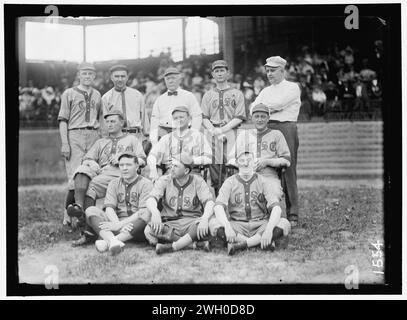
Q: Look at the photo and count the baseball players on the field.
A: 11